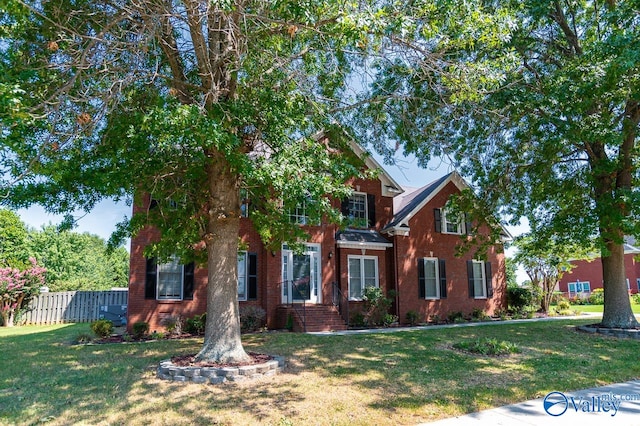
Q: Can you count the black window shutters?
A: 11